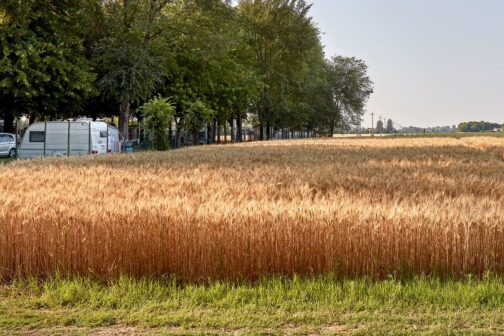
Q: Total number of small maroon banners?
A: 0